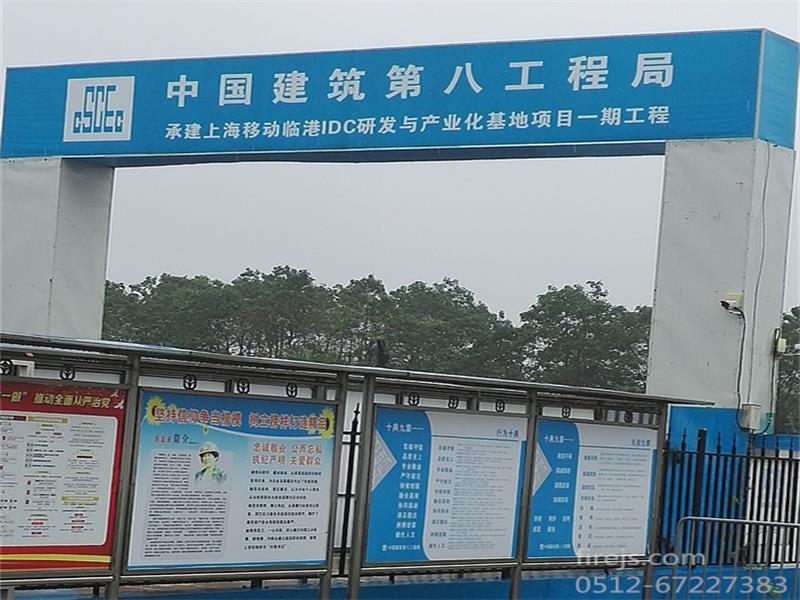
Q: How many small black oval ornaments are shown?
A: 11